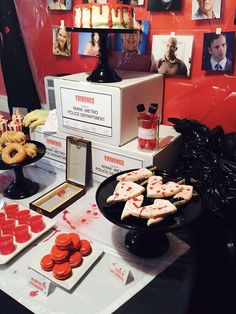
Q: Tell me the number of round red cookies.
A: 7